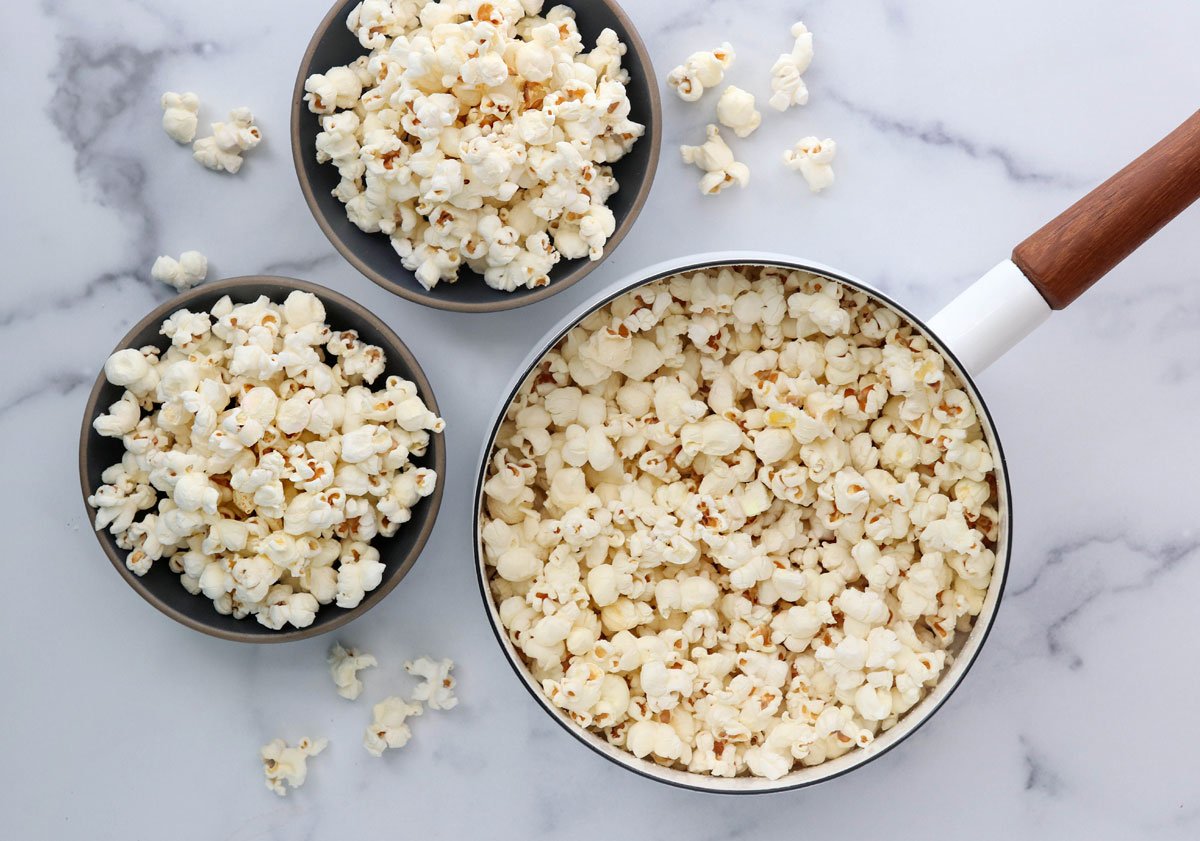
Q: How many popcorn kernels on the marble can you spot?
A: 12